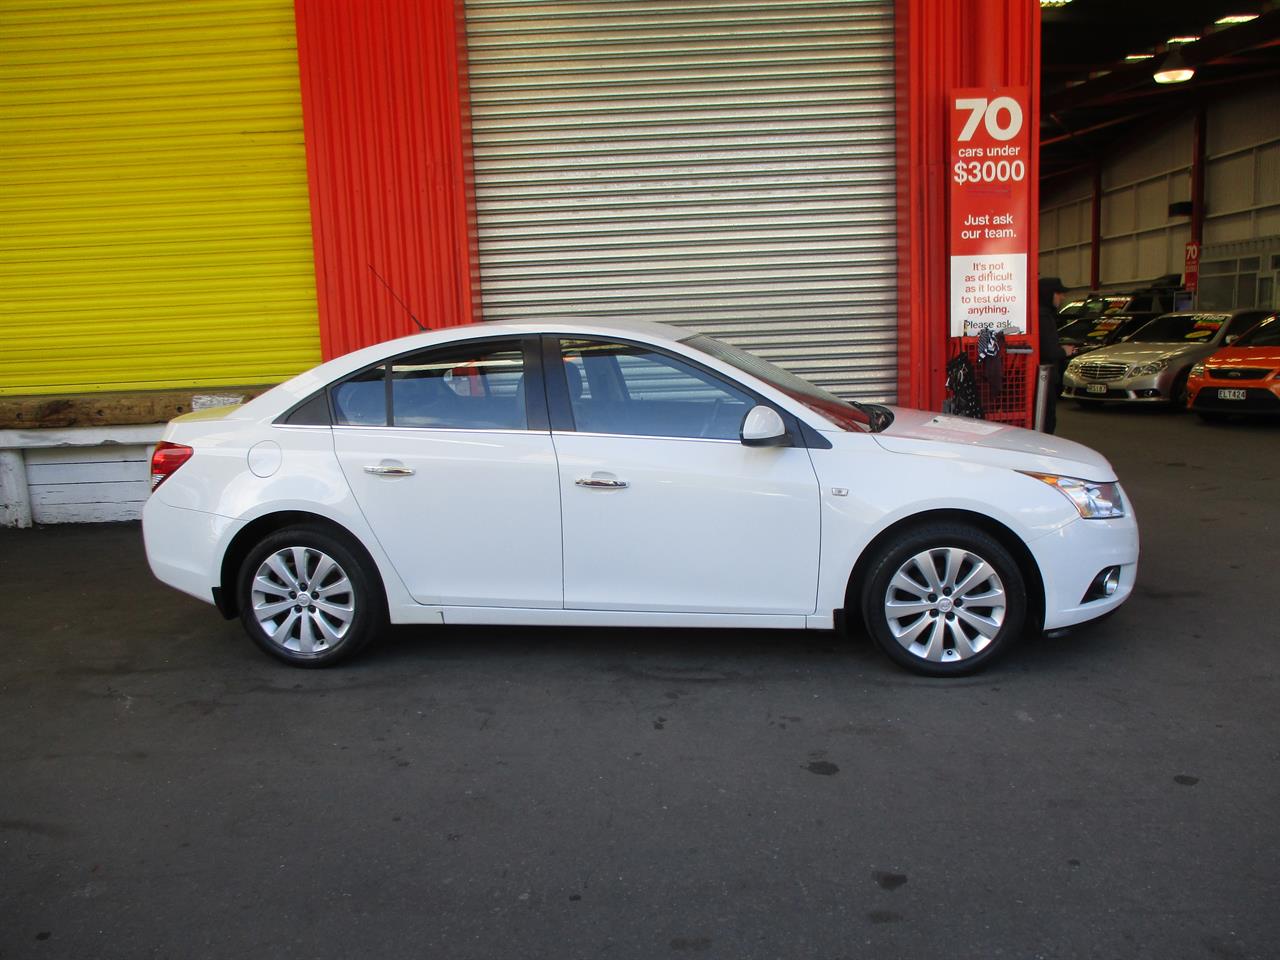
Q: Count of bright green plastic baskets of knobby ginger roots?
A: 0